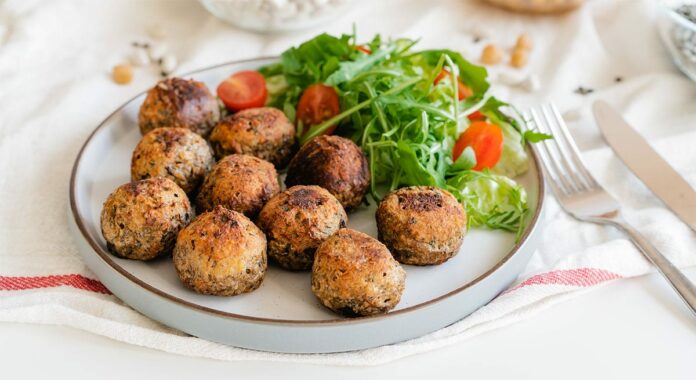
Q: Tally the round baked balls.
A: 10